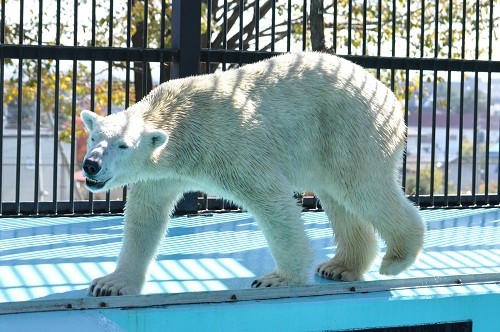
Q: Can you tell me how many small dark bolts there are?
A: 5